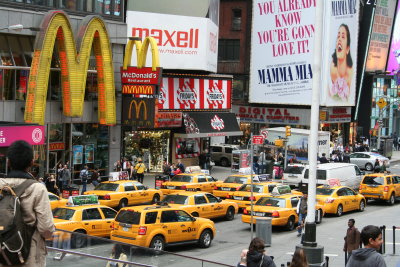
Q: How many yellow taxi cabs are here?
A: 11